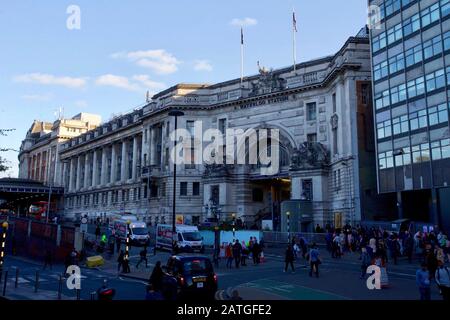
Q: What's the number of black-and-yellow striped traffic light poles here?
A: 4